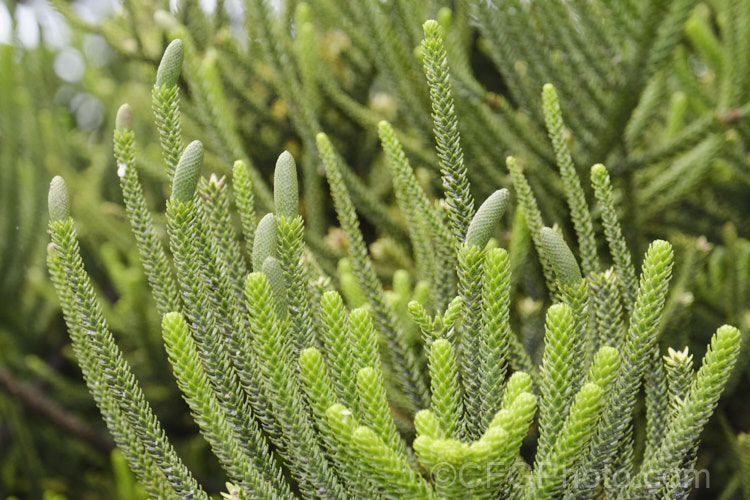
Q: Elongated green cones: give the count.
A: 9